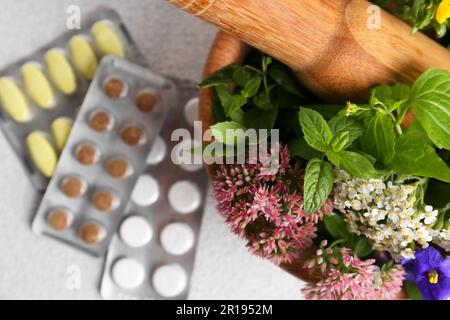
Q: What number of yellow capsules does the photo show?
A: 7